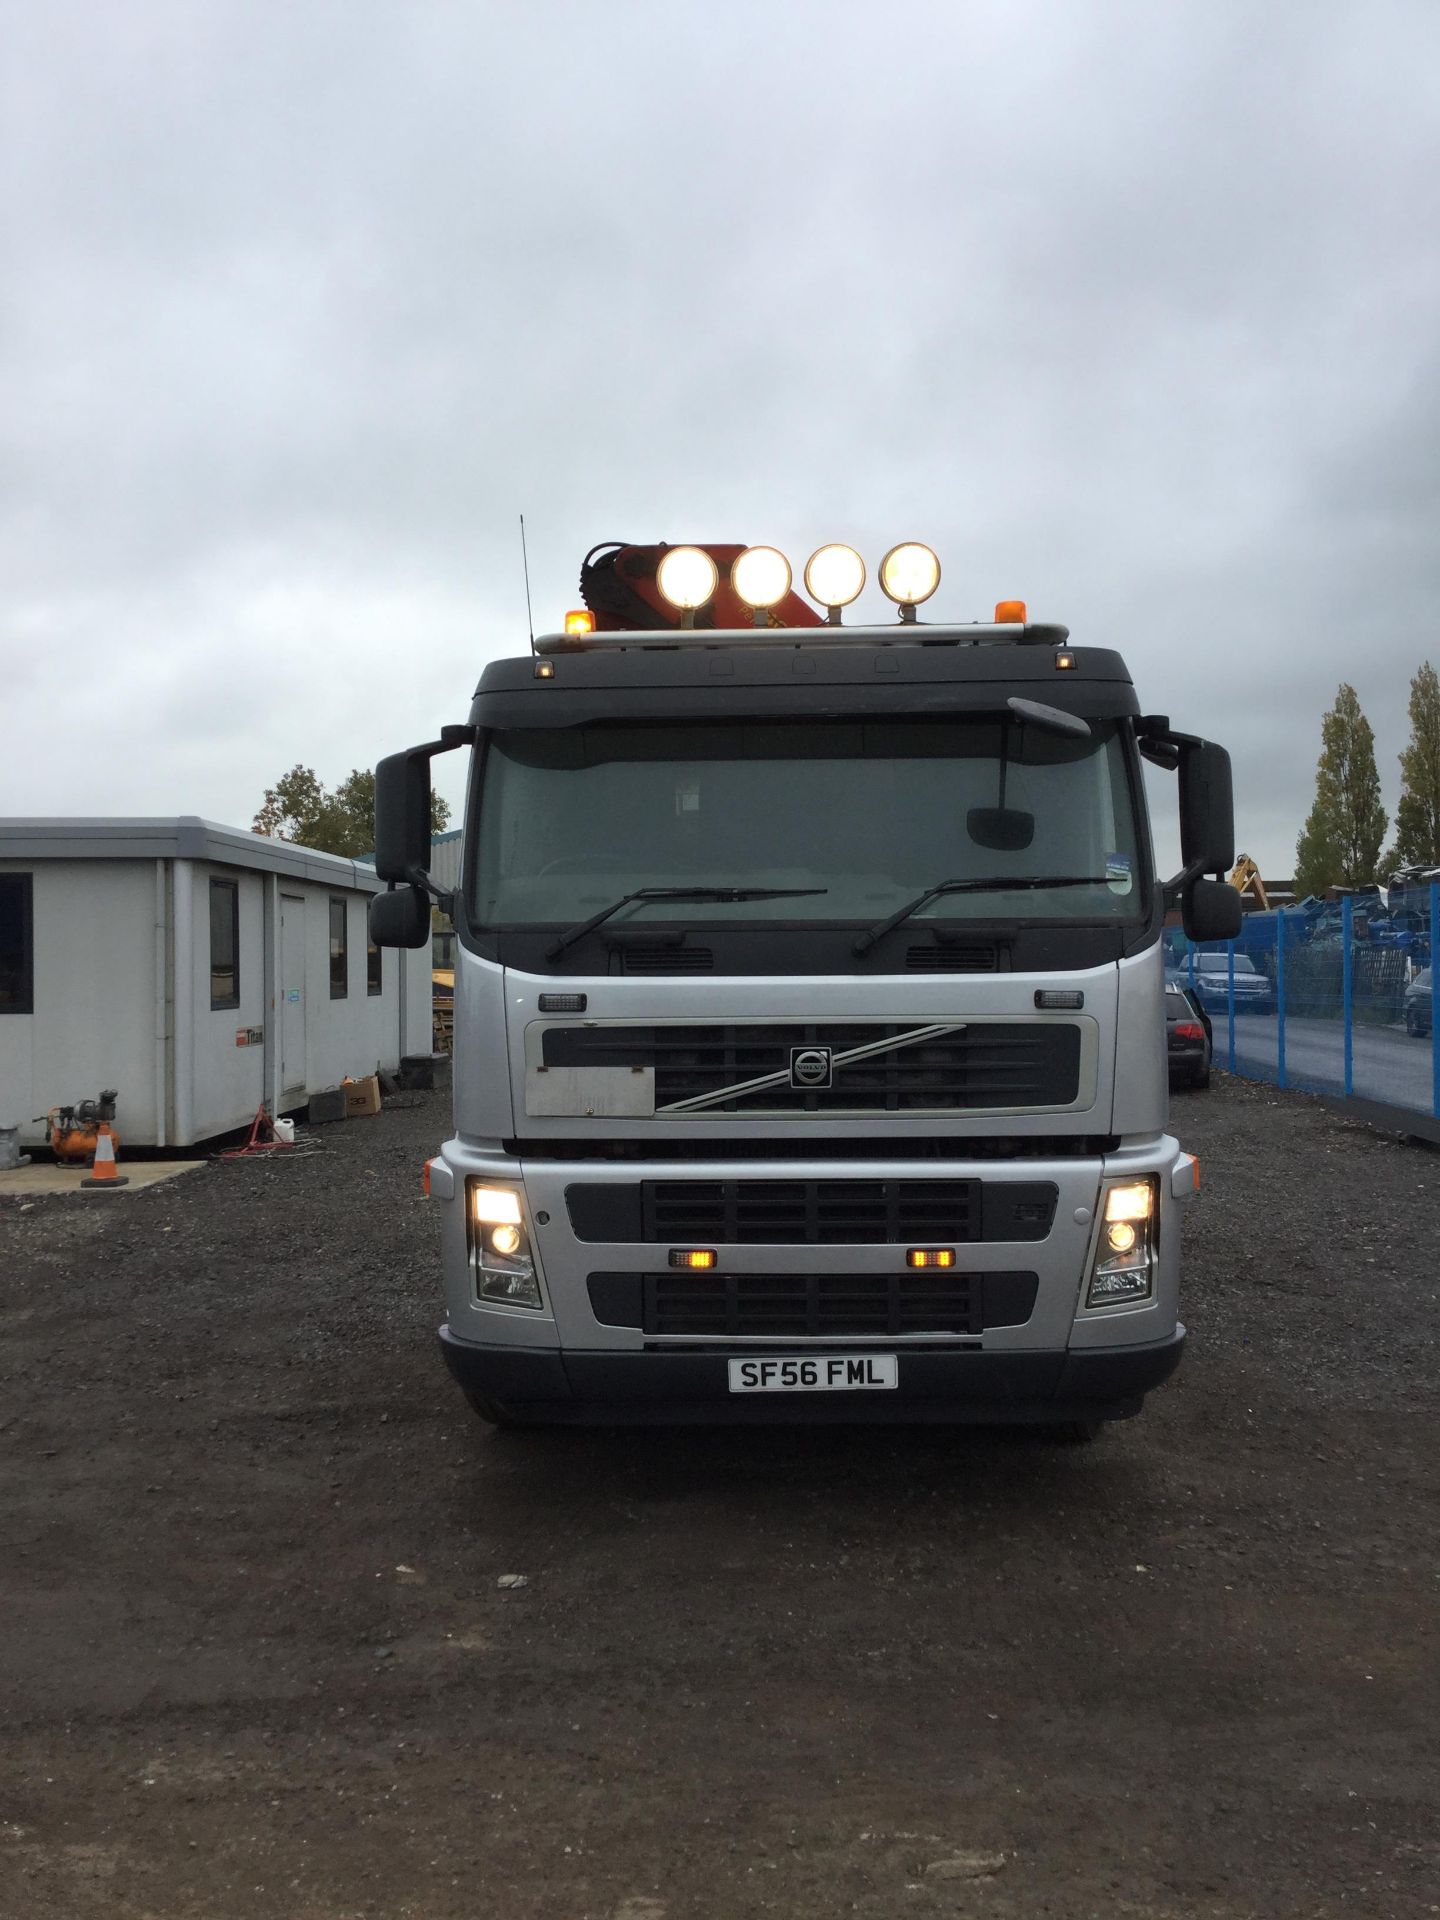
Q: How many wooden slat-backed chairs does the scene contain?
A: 0